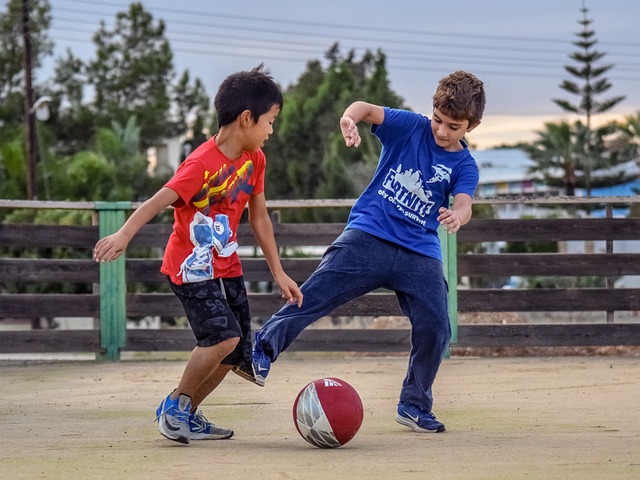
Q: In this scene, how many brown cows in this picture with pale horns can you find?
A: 0